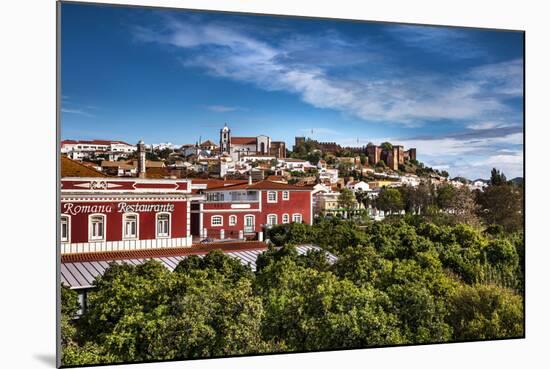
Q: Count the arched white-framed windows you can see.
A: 12